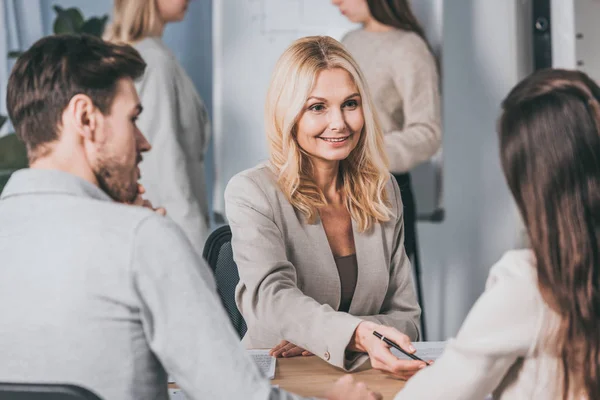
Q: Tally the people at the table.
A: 3